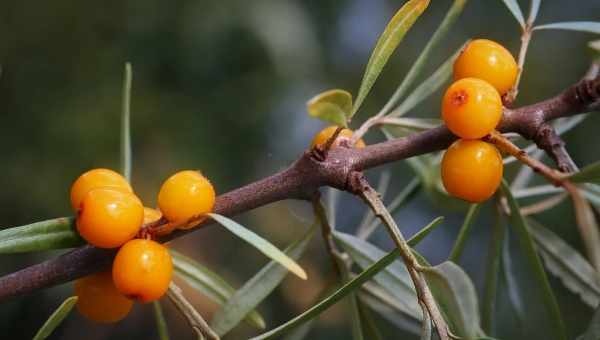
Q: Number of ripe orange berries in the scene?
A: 10